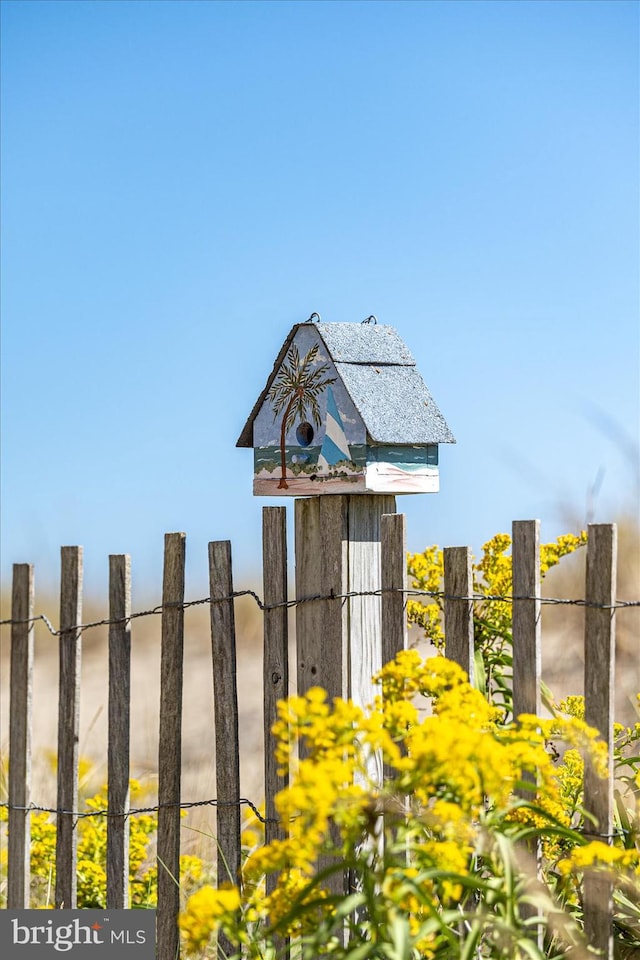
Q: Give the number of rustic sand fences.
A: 1